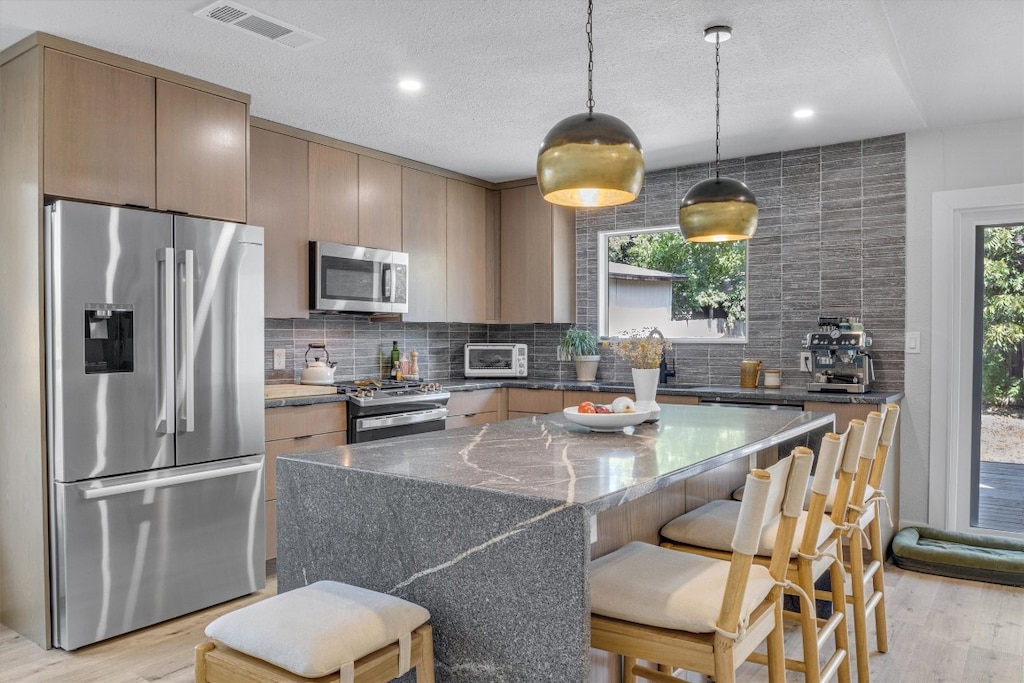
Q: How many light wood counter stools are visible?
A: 4